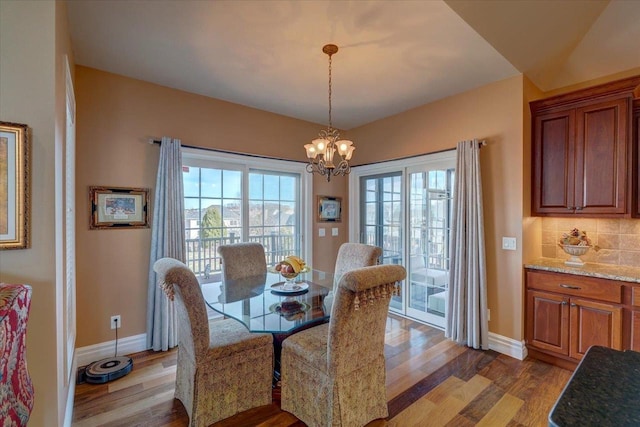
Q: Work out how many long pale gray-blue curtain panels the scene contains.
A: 2